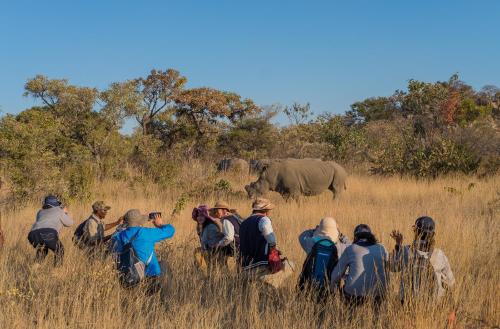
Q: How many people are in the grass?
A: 9